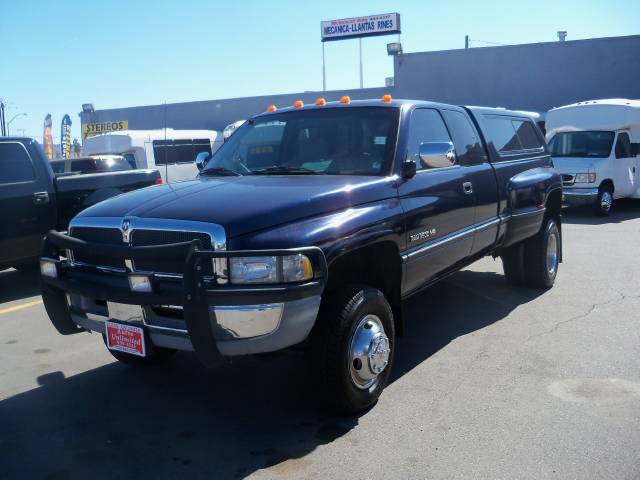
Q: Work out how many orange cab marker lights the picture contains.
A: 5